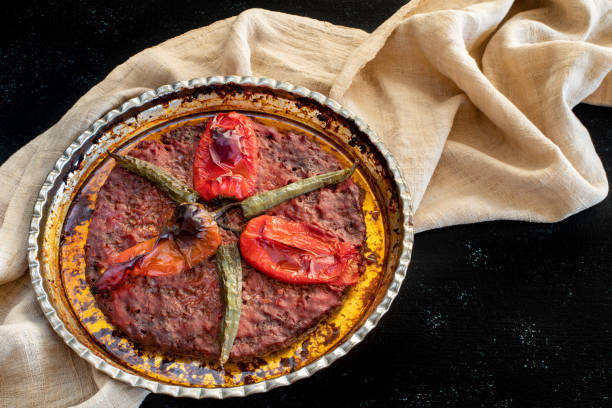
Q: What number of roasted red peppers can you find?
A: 3